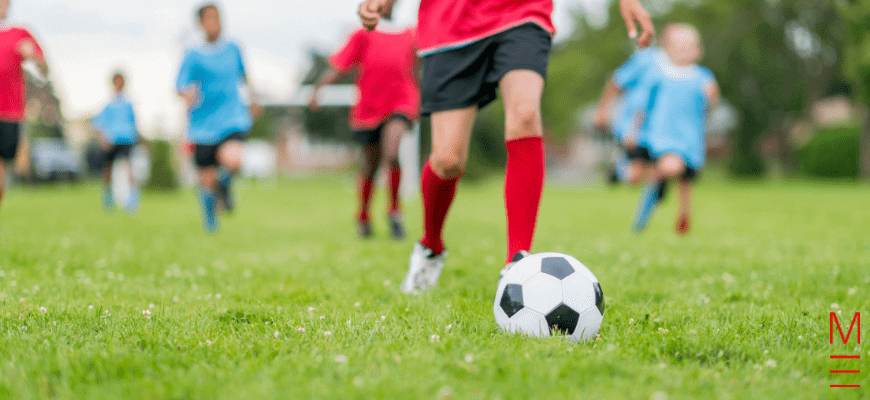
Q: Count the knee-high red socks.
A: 4